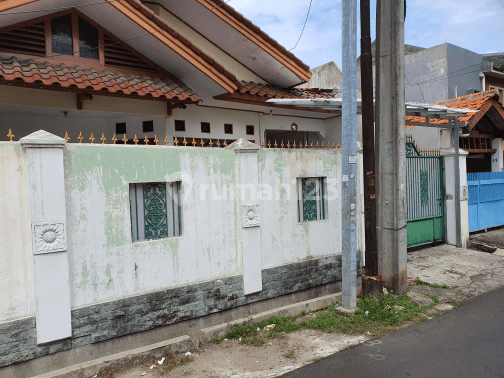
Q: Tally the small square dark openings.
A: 6